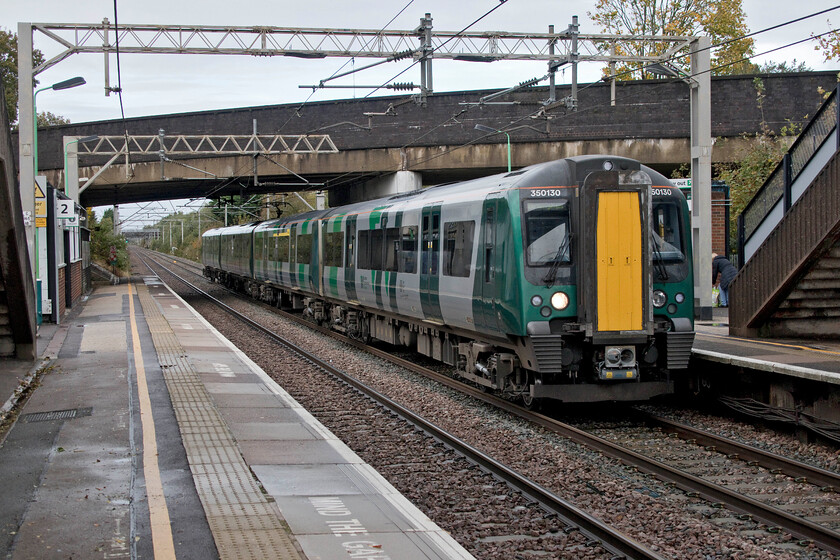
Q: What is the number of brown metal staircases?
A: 2